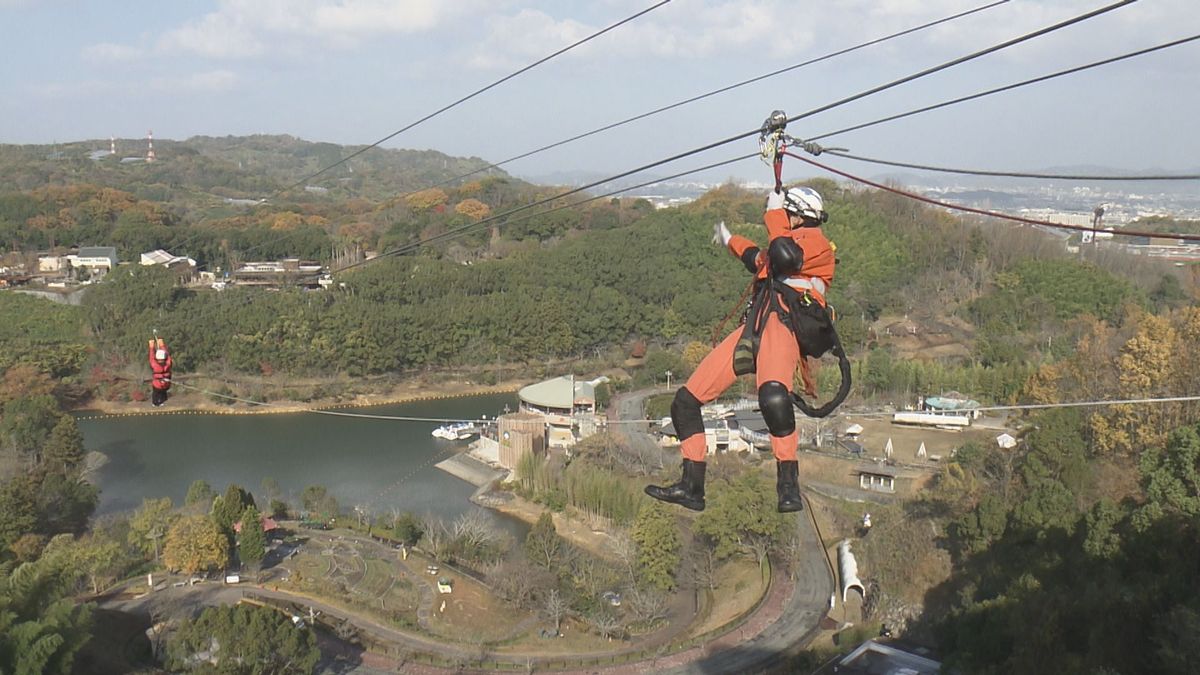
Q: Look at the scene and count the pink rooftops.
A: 1